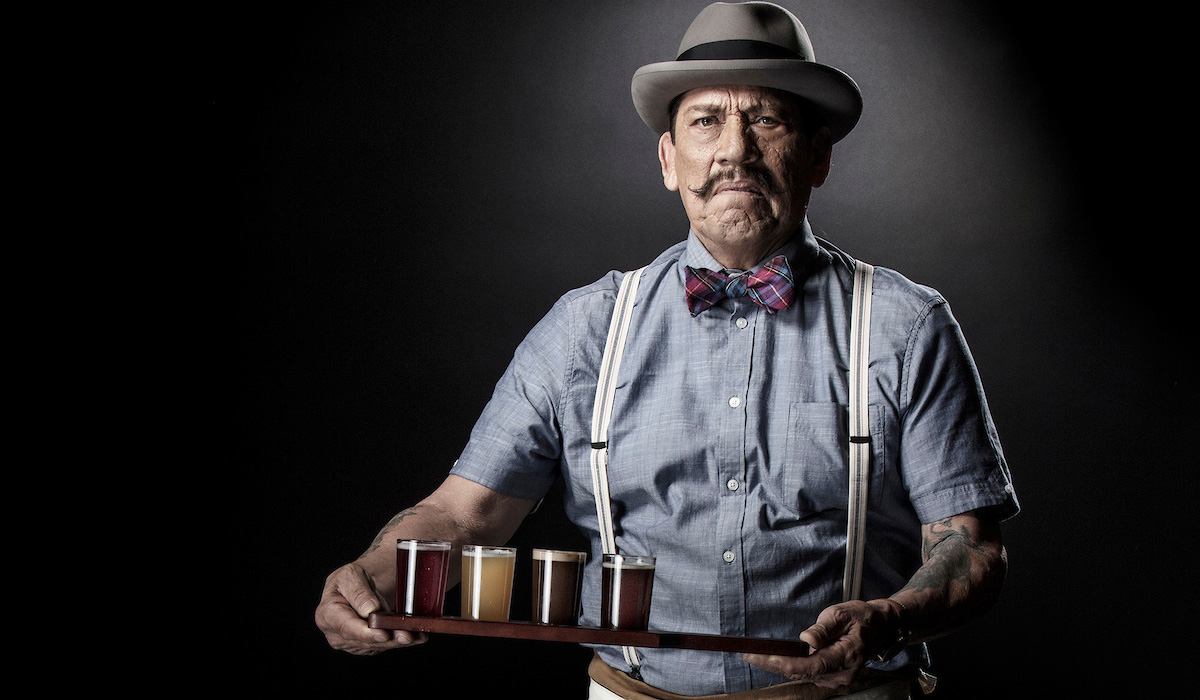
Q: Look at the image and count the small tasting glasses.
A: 4